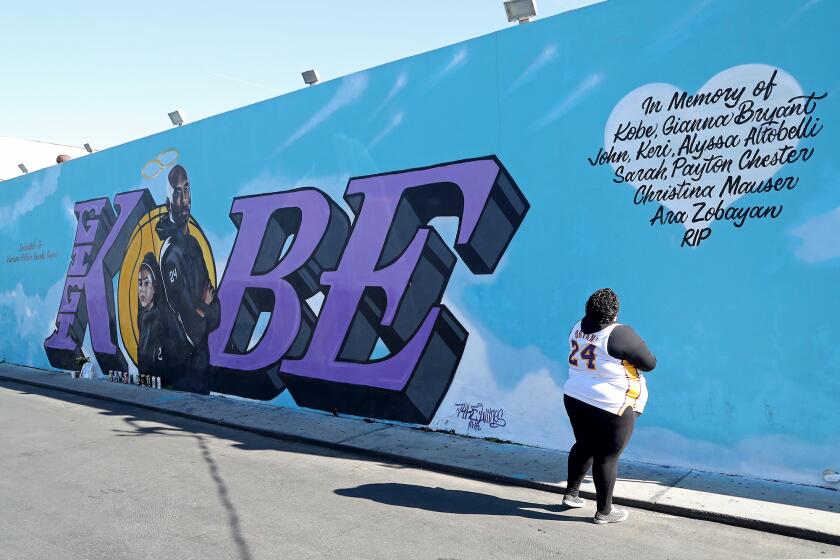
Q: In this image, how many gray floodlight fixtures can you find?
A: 5